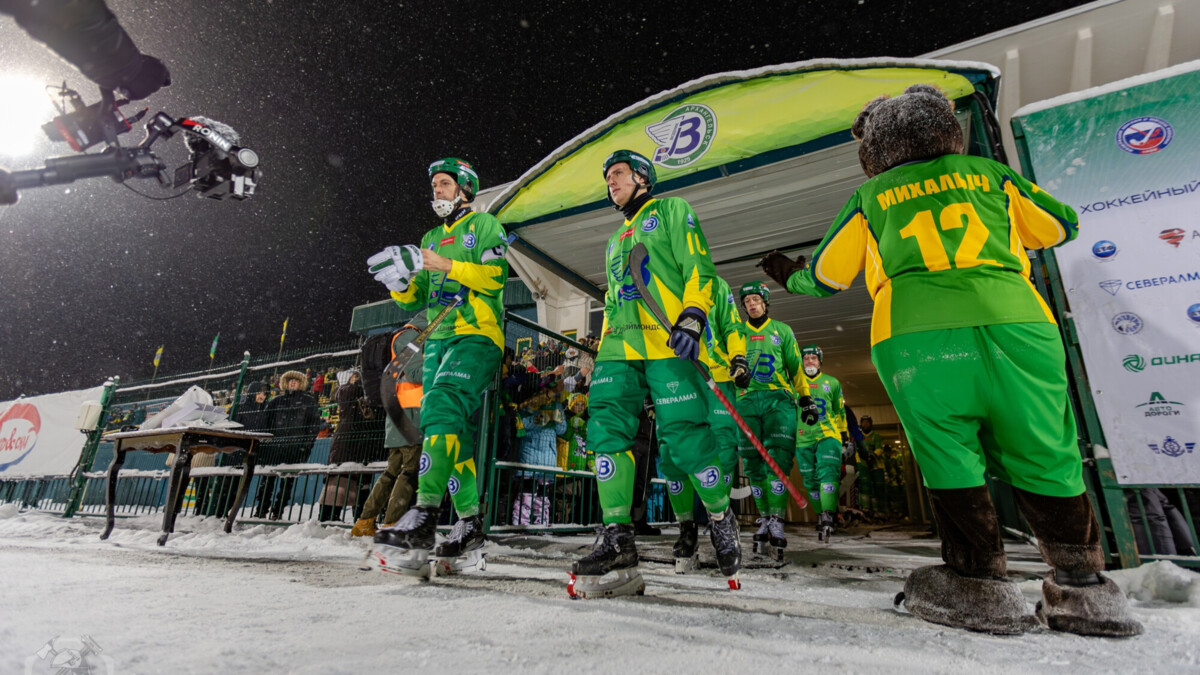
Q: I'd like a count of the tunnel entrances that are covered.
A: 1